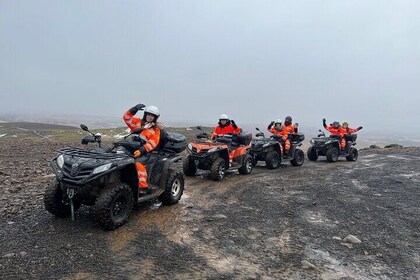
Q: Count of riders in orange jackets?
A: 6